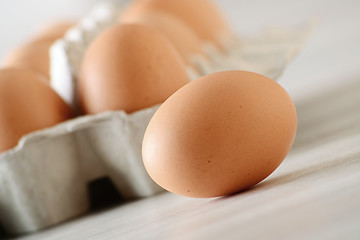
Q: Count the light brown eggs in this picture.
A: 7